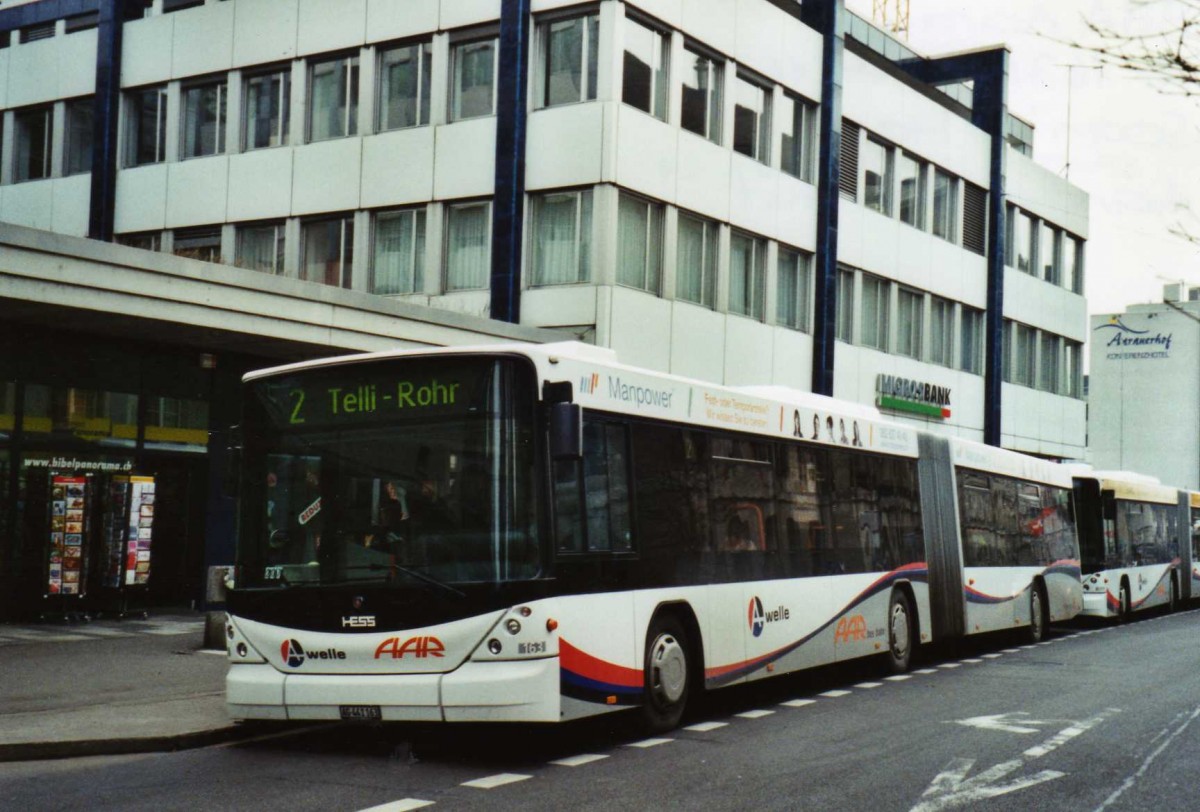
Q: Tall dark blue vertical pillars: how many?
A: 4